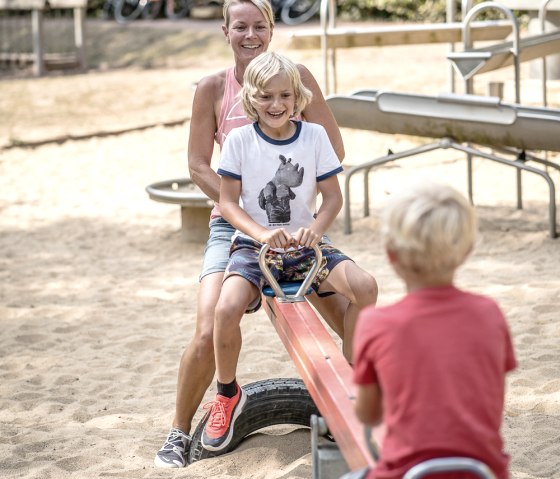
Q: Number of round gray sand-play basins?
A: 1